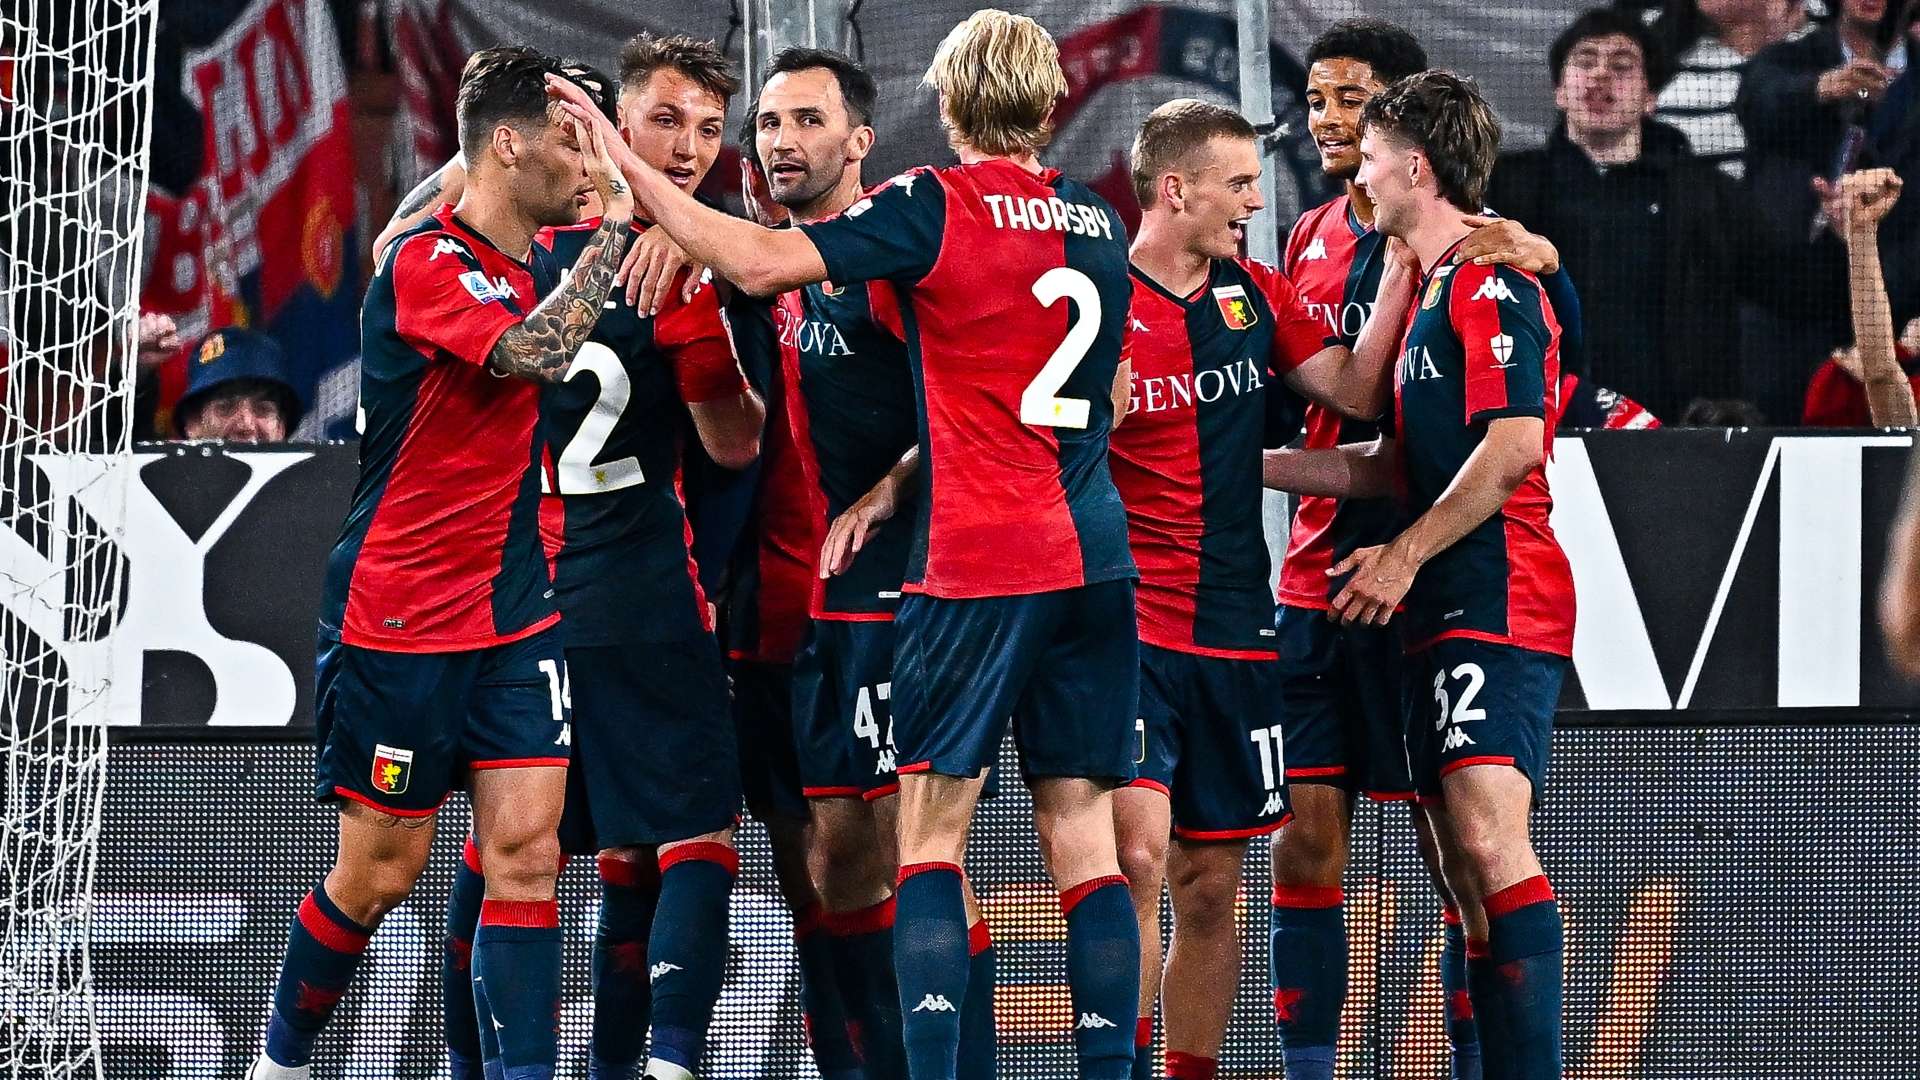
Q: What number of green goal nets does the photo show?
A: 0